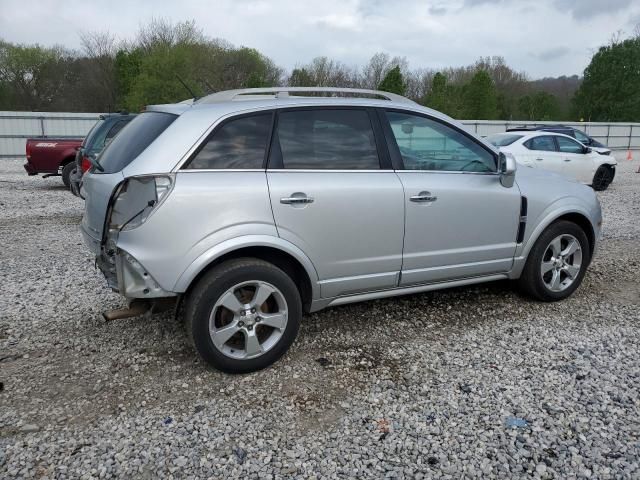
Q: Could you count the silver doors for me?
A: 2